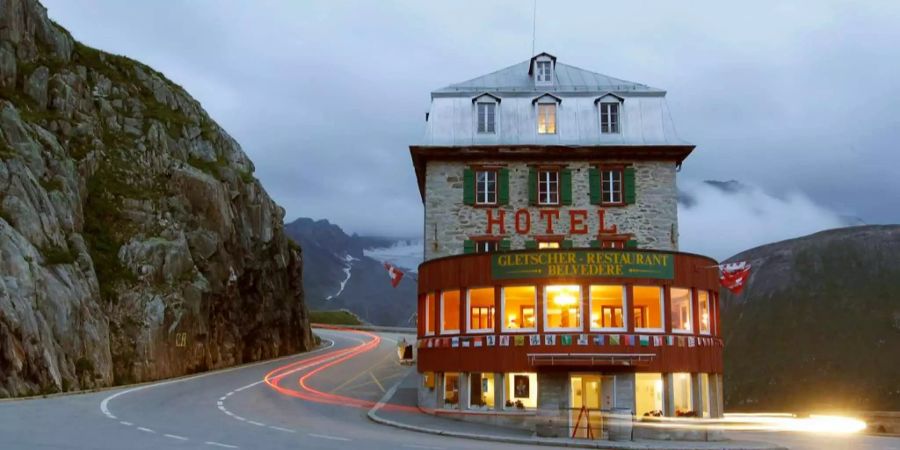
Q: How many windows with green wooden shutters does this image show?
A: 6